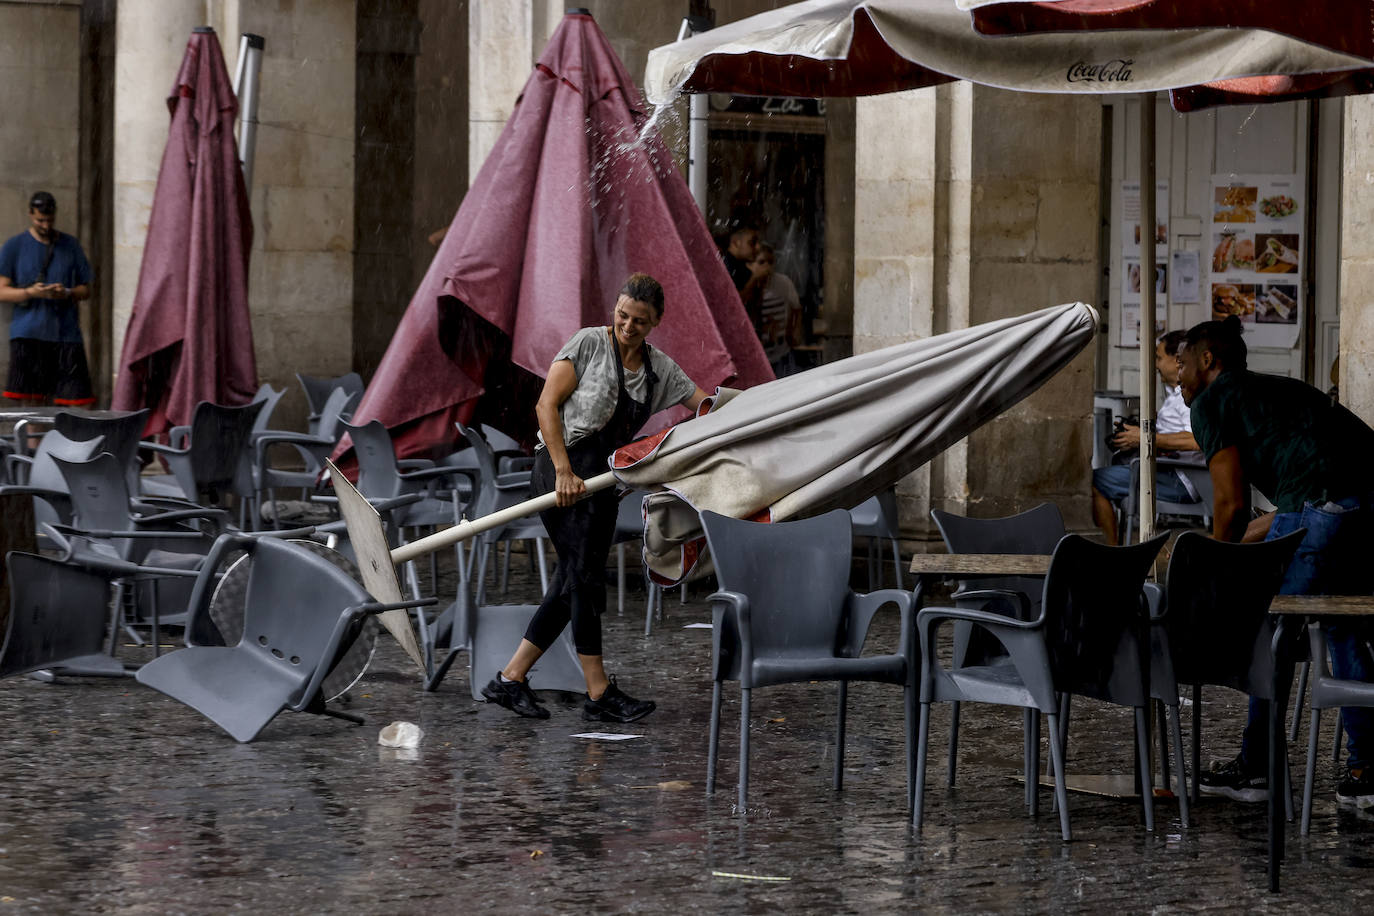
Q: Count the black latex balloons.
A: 0